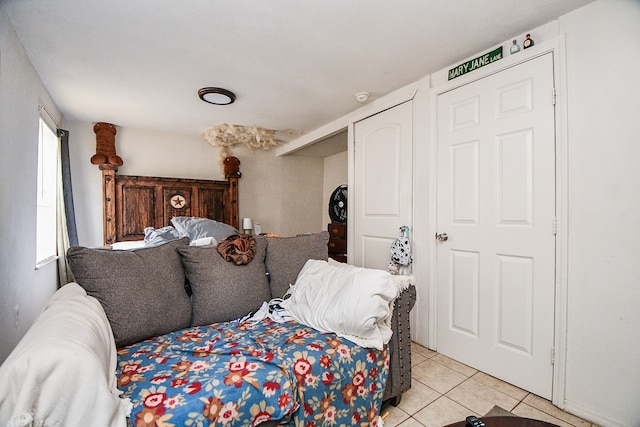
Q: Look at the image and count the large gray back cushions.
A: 3